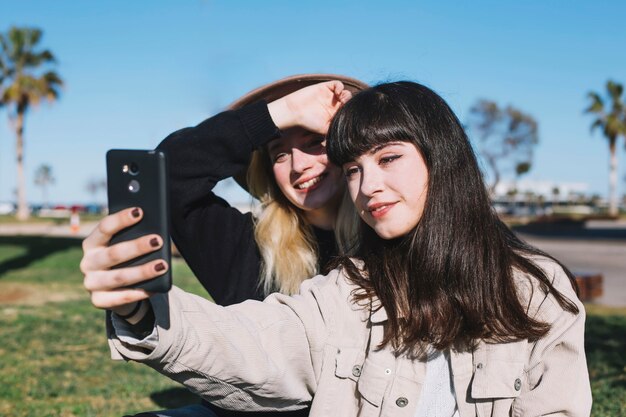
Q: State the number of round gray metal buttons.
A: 3